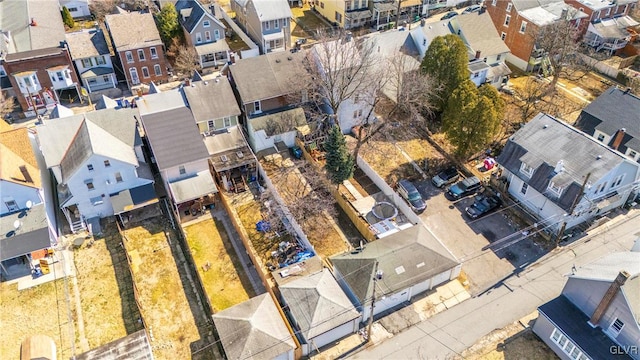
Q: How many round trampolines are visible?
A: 1